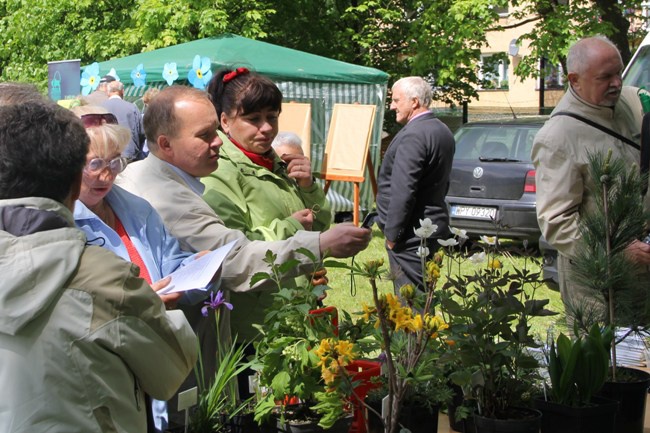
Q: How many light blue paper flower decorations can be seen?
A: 5